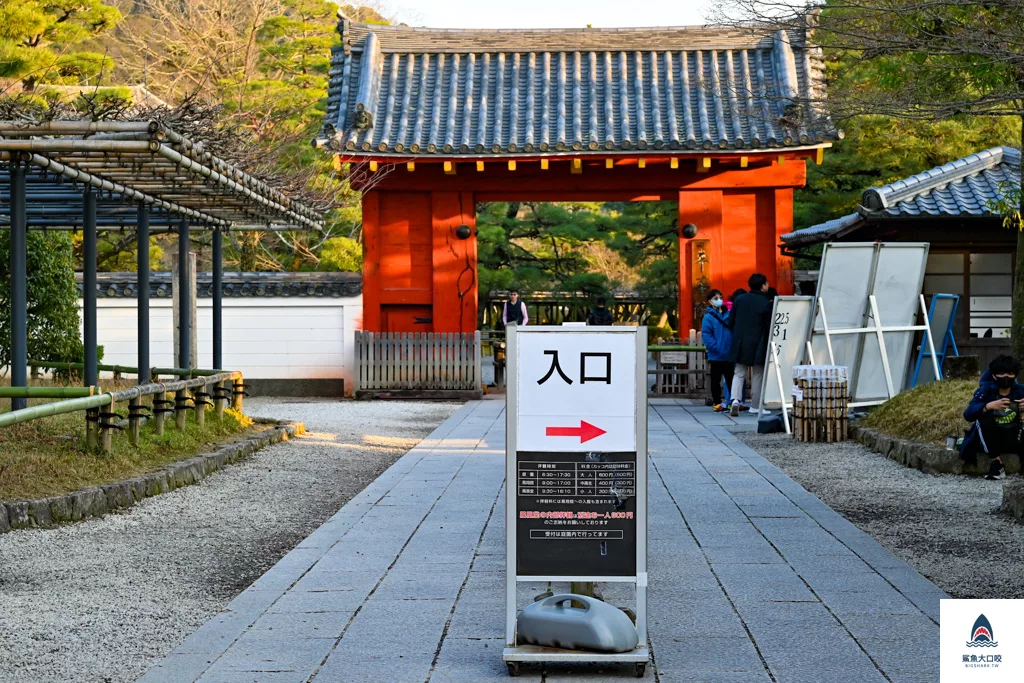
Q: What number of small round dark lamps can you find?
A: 2